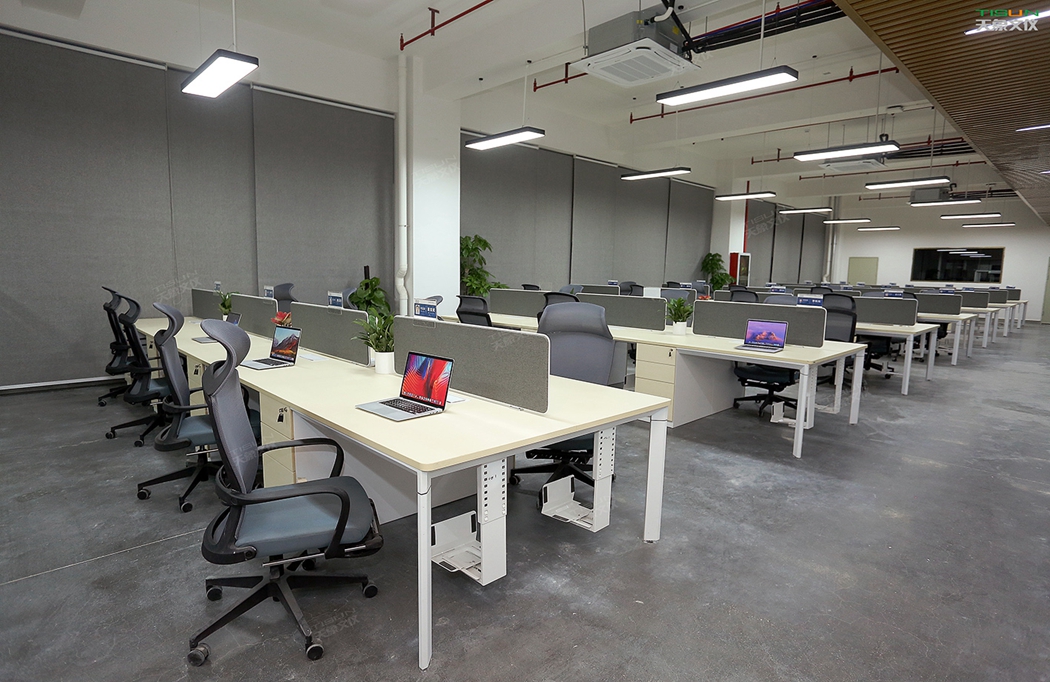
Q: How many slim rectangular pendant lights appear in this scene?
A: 13